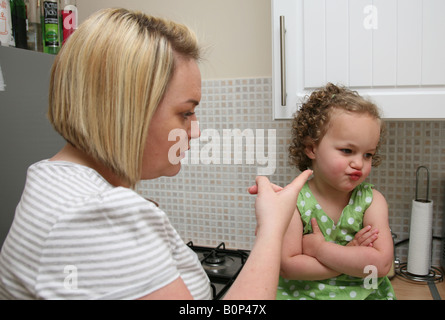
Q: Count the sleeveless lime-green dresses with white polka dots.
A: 1